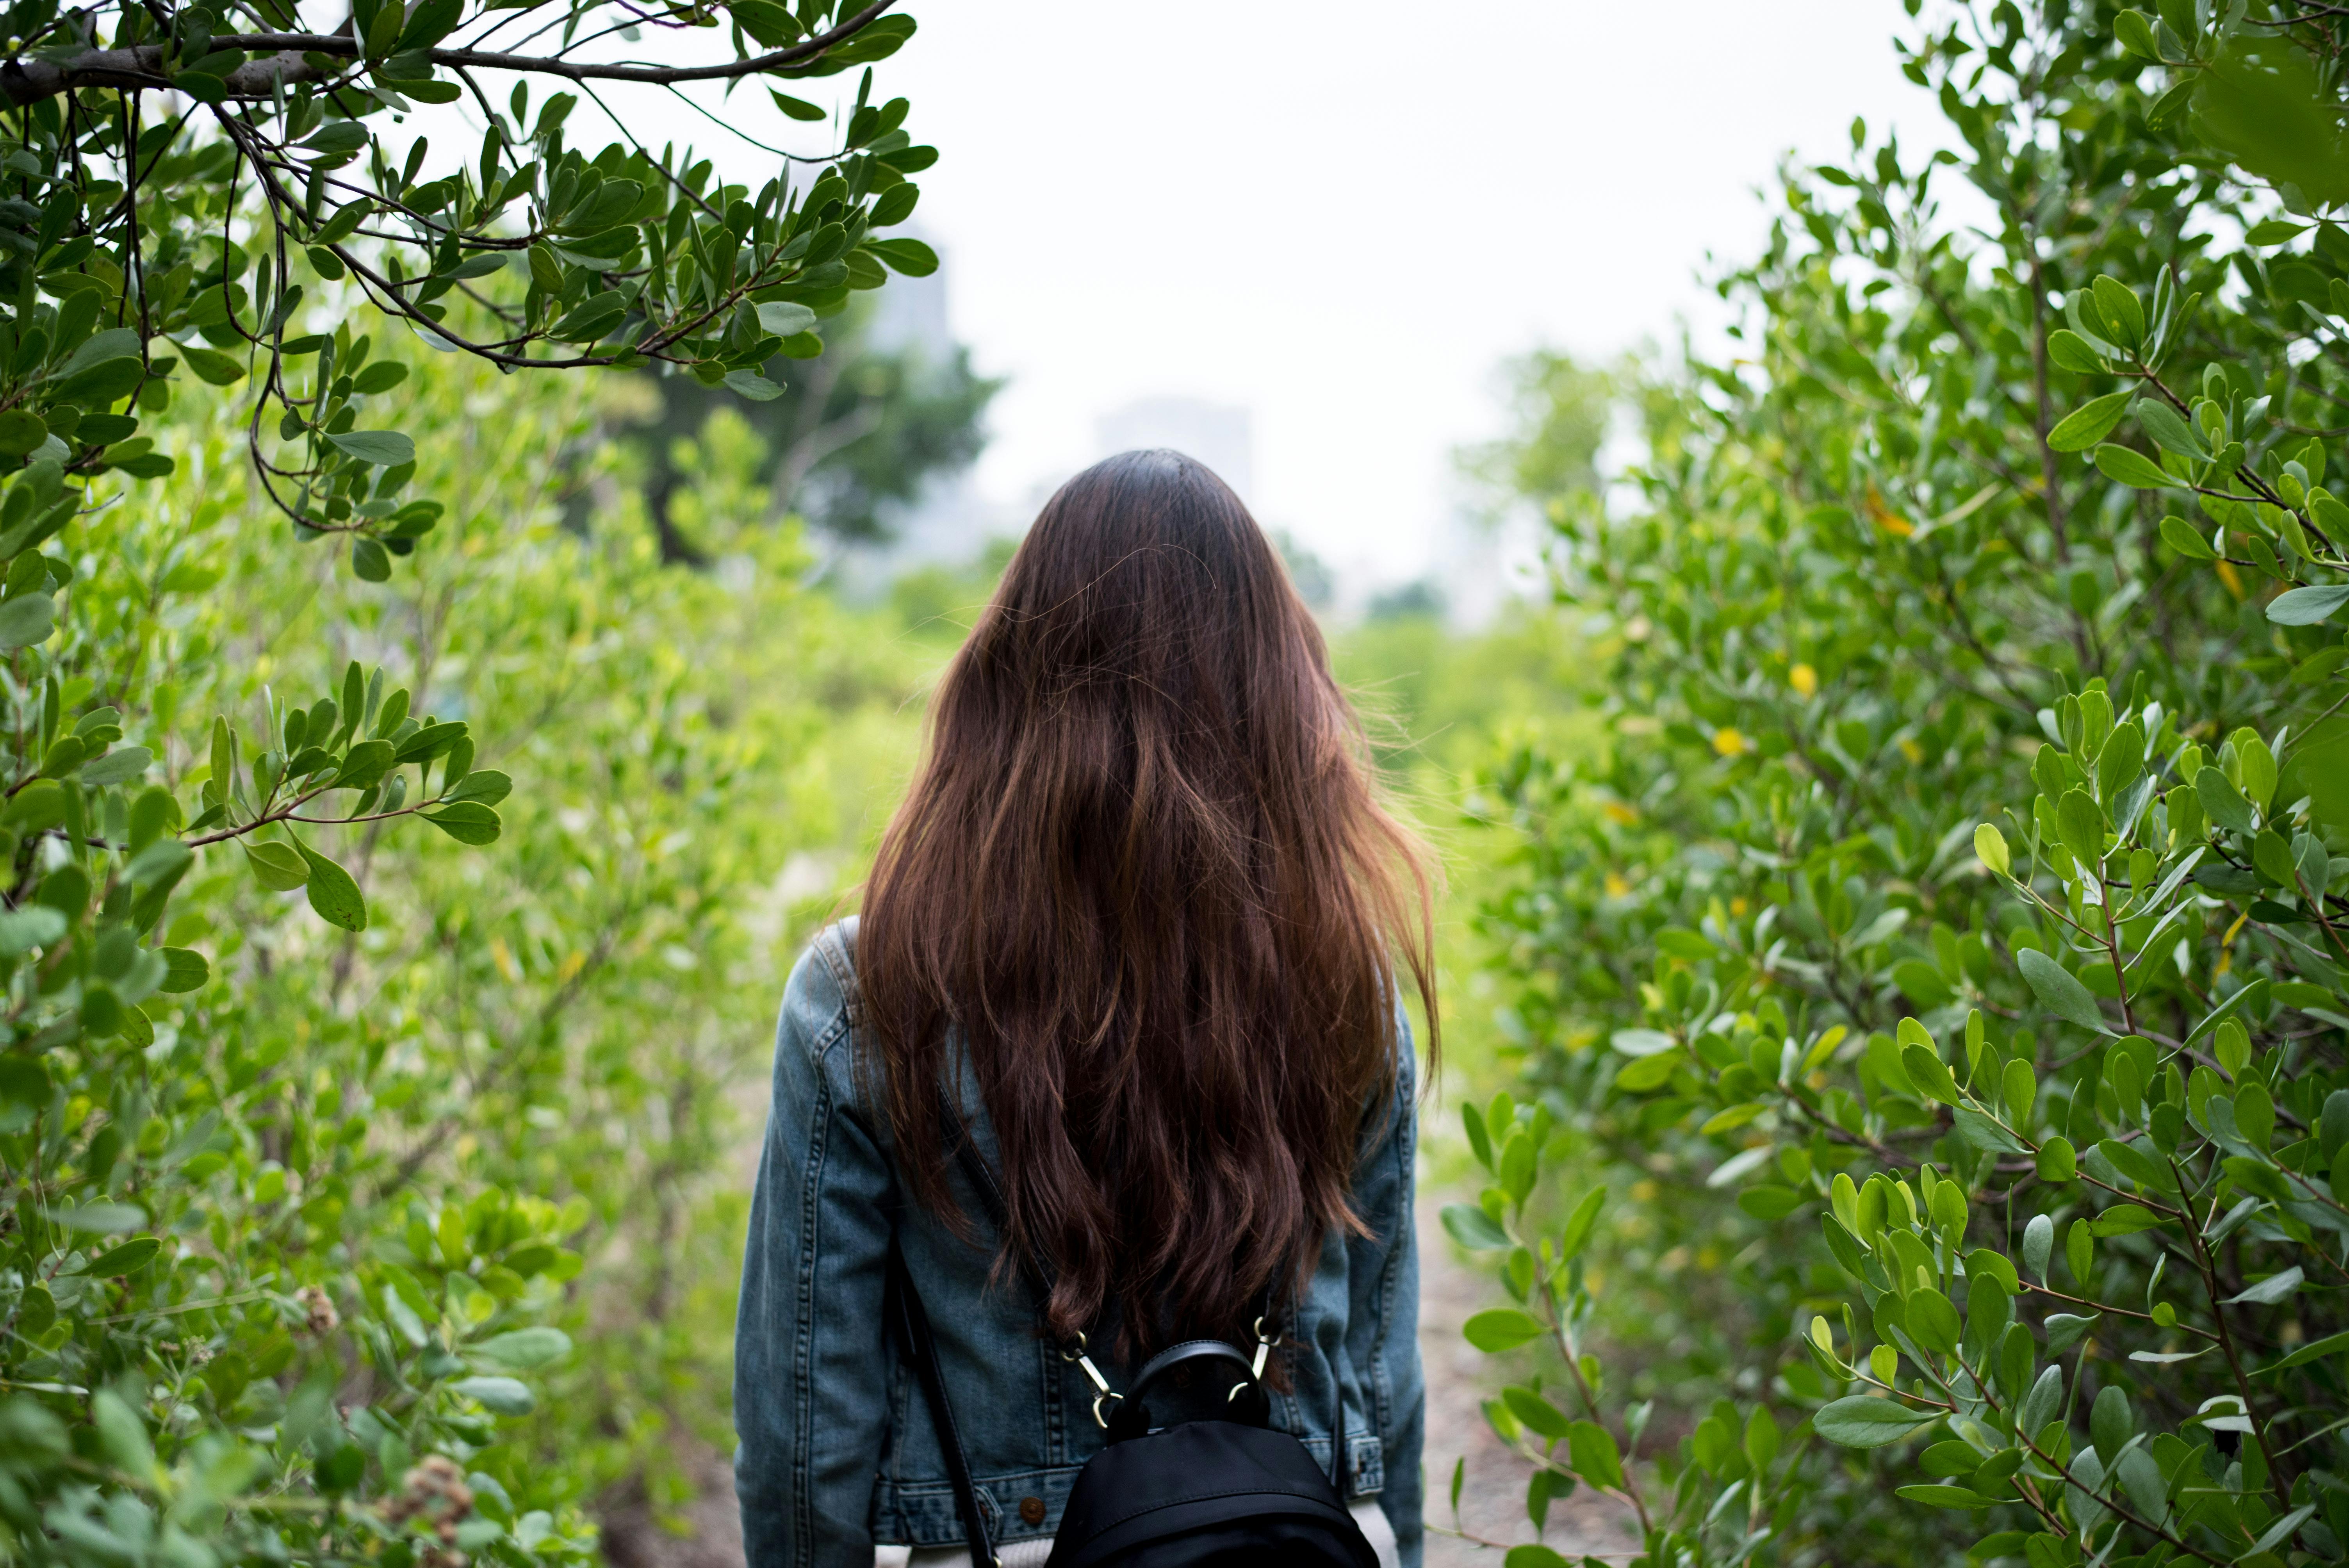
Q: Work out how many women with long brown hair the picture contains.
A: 1